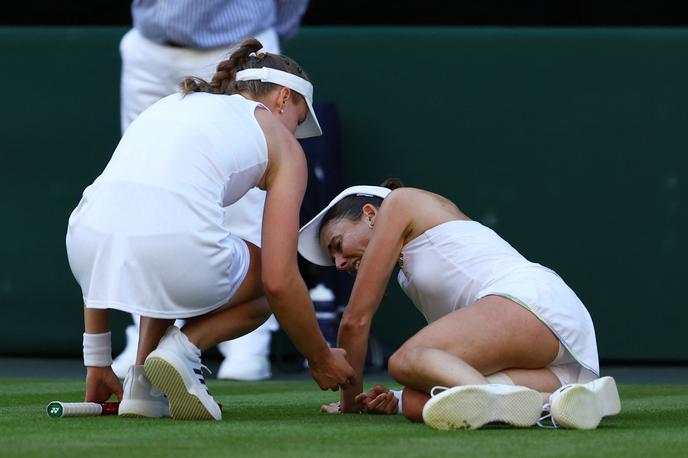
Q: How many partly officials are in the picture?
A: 1